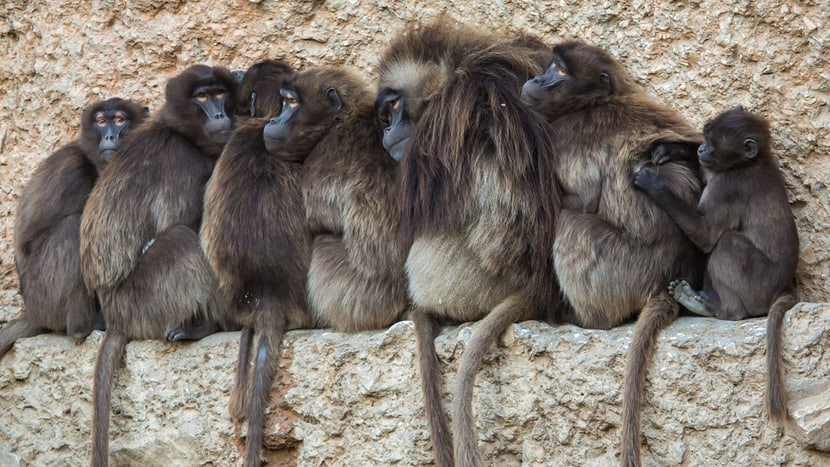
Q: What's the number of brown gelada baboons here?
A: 7